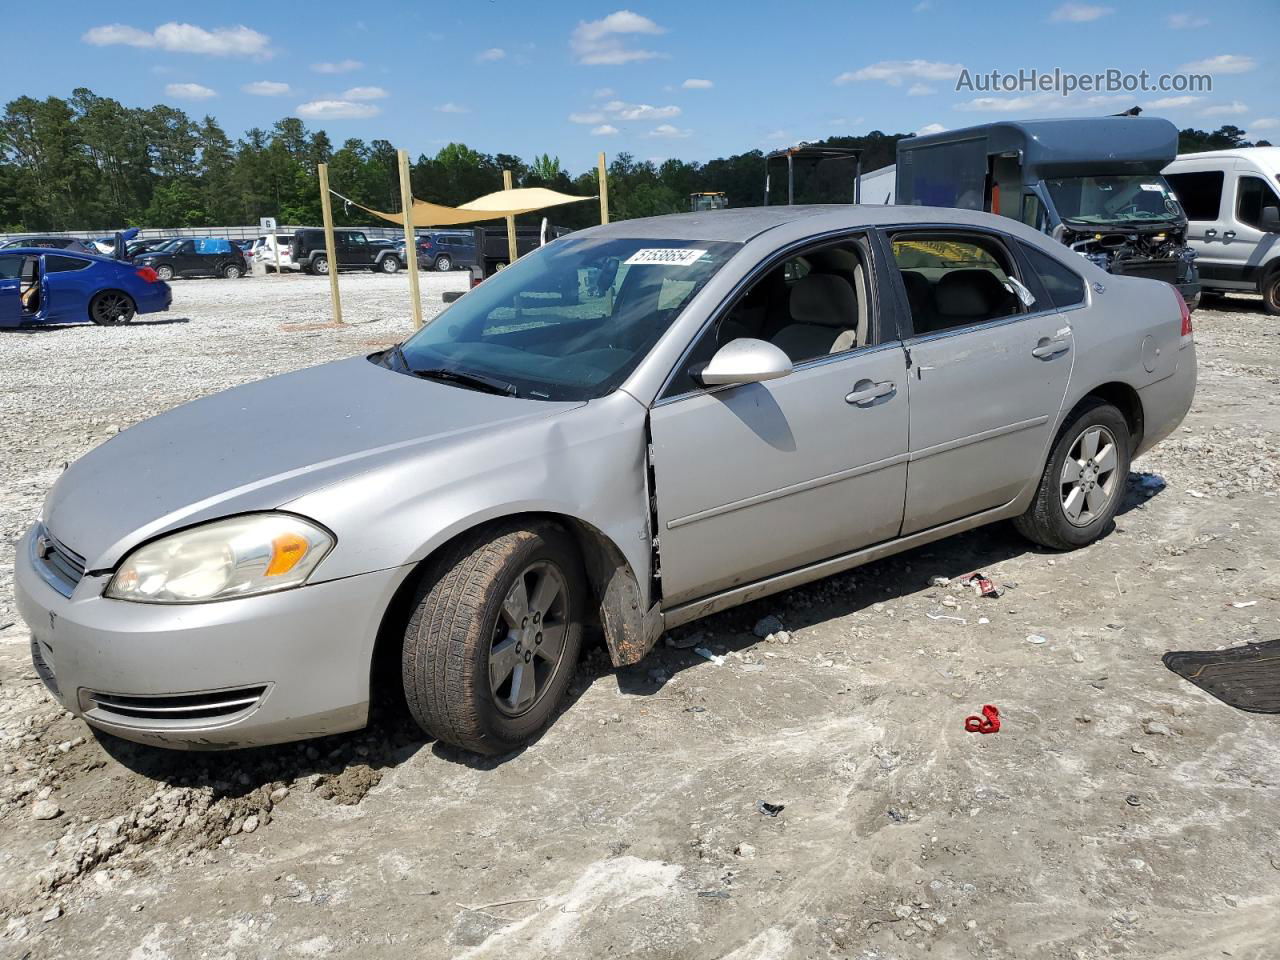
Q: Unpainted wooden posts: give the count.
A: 4